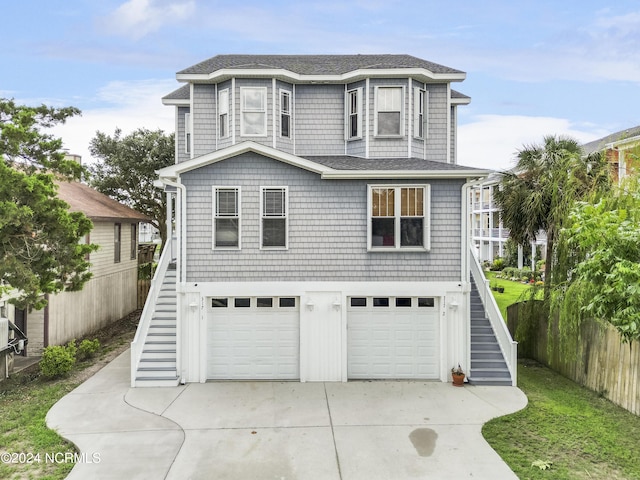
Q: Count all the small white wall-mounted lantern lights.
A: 4